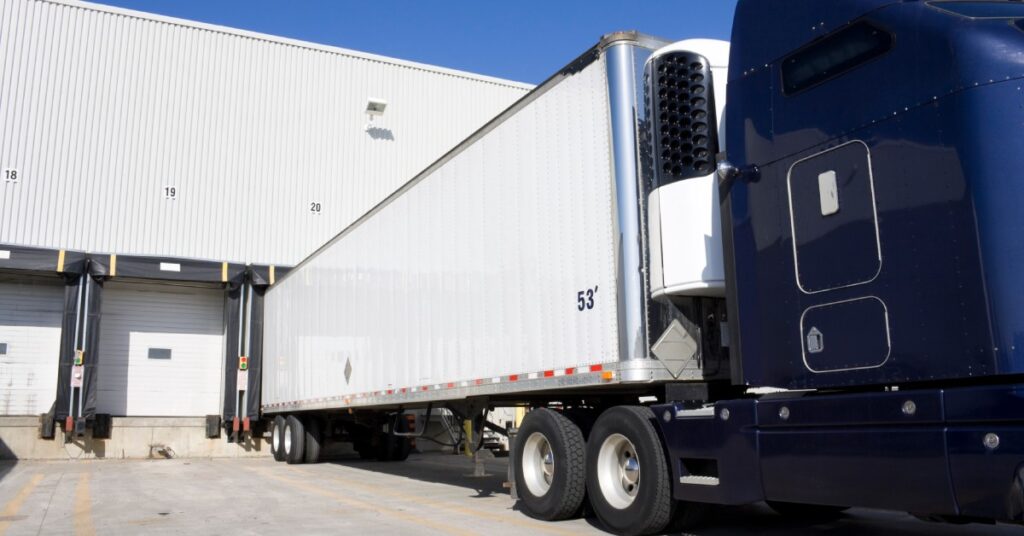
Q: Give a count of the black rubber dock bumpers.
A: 3